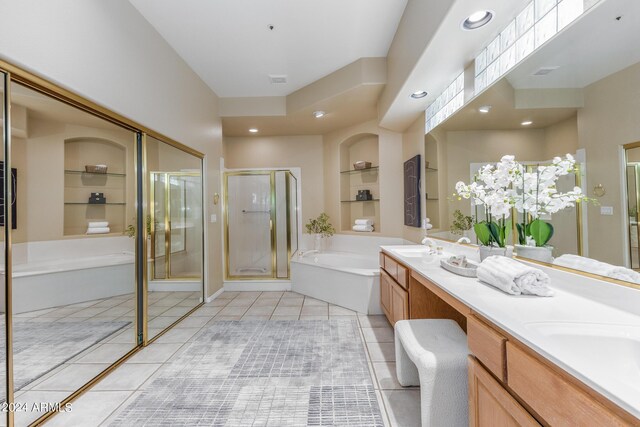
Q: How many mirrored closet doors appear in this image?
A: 3